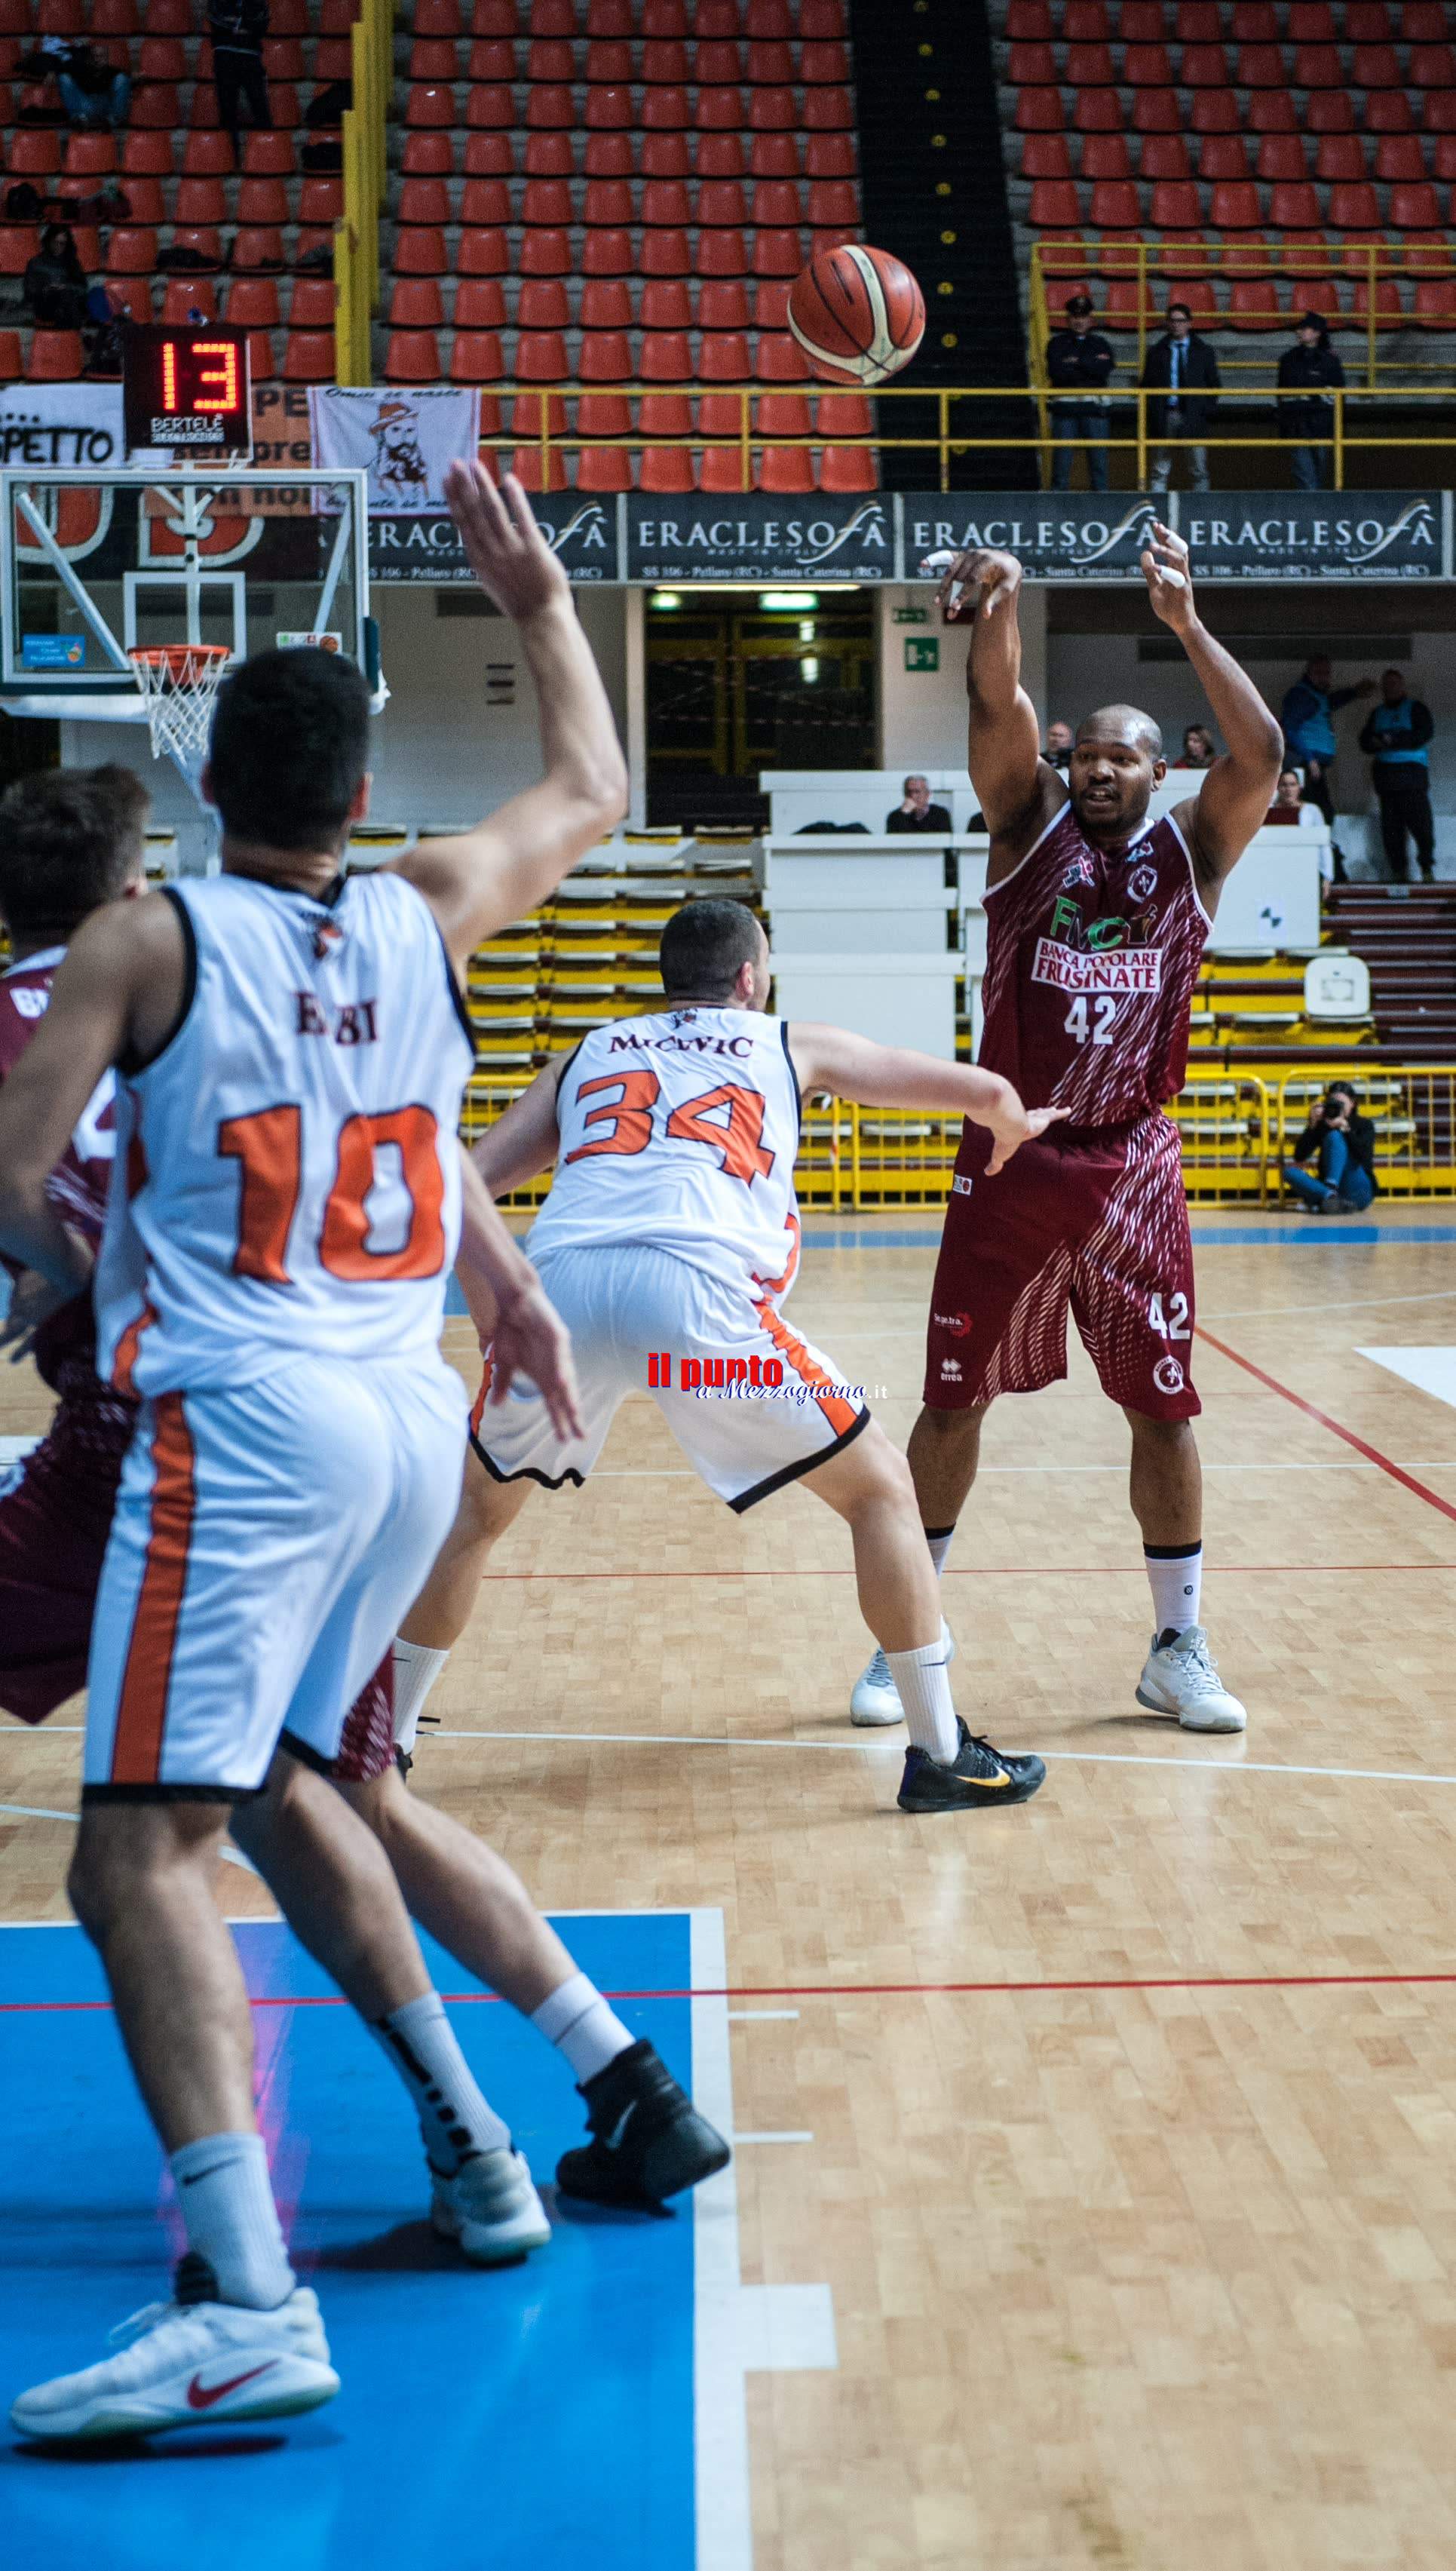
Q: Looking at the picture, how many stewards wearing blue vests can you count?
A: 2